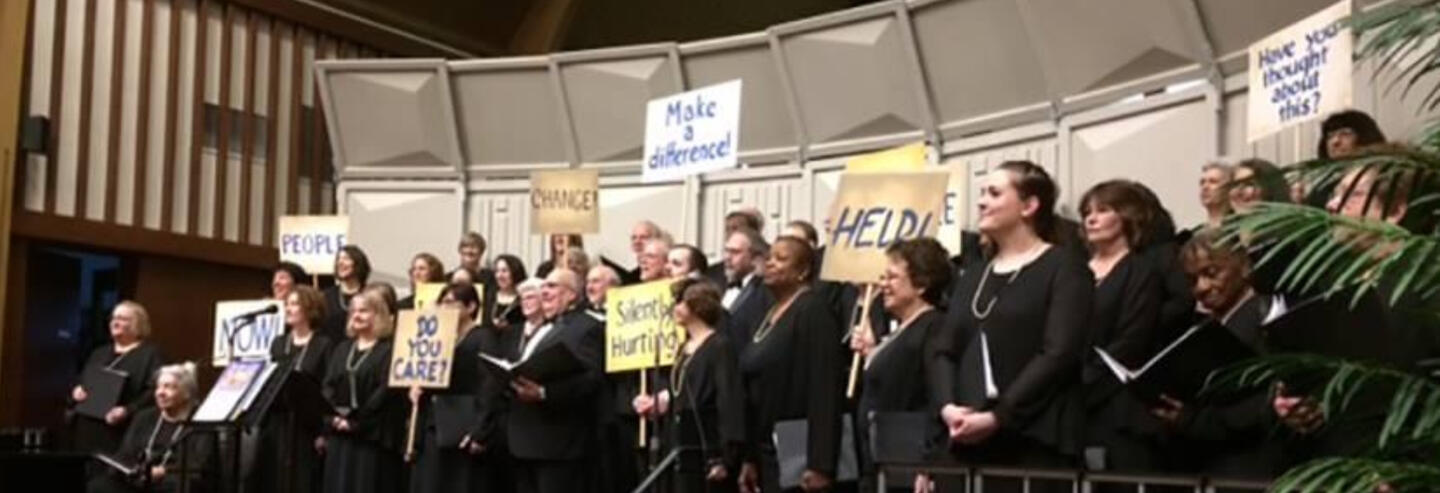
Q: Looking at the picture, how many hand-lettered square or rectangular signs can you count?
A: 11